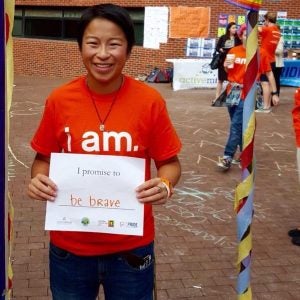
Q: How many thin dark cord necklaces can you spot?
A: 1